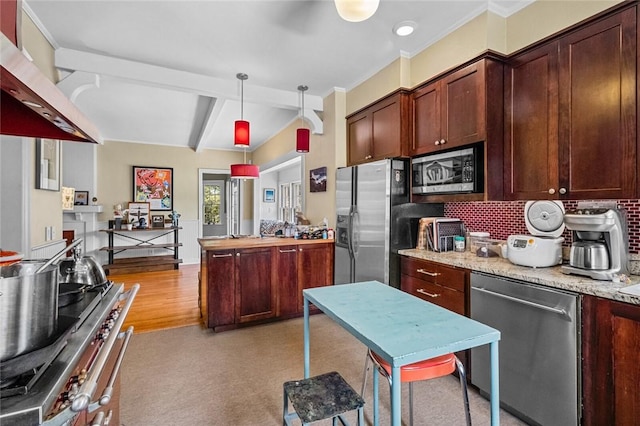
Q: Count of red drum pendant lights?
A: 3